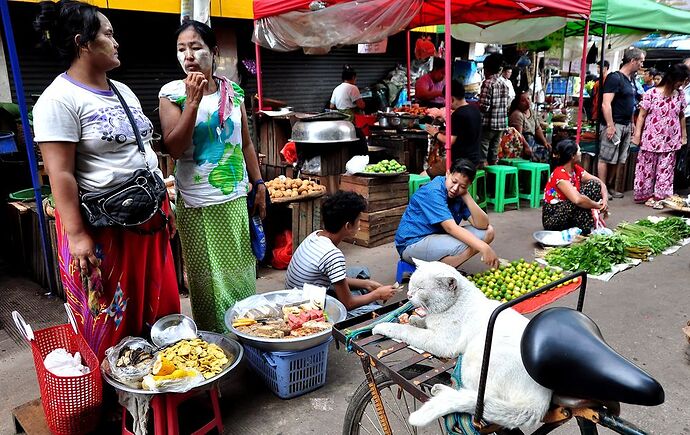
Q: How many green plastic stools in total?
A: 5